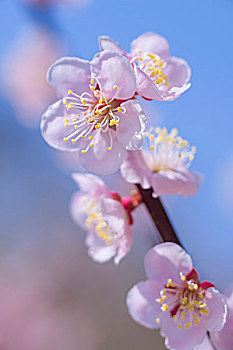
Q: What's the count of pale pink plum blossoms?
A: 5